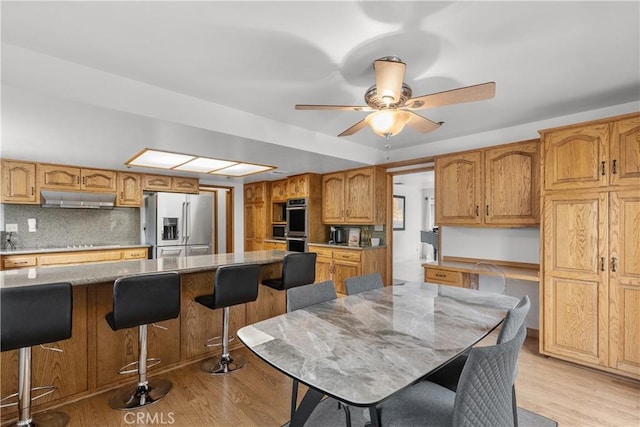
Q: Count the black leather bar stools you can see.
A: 4